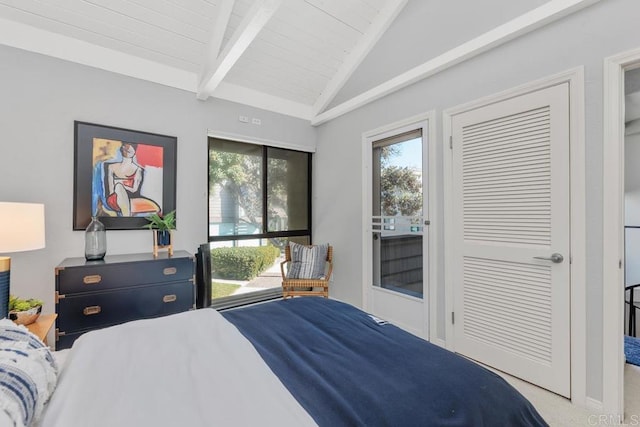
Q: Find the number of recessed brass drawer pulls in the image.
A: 4